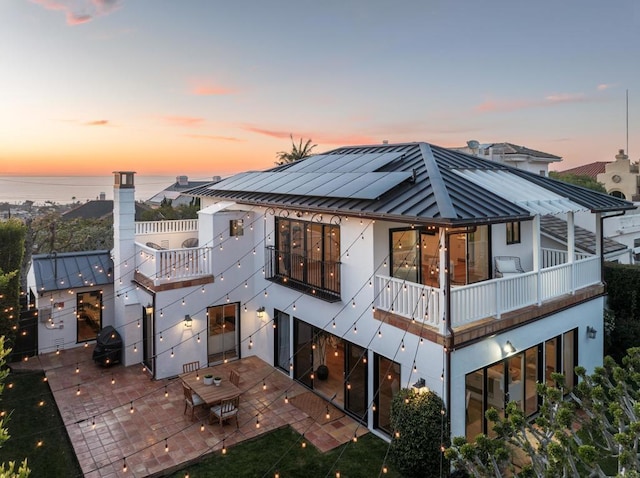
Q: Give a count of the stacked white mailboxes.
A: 0